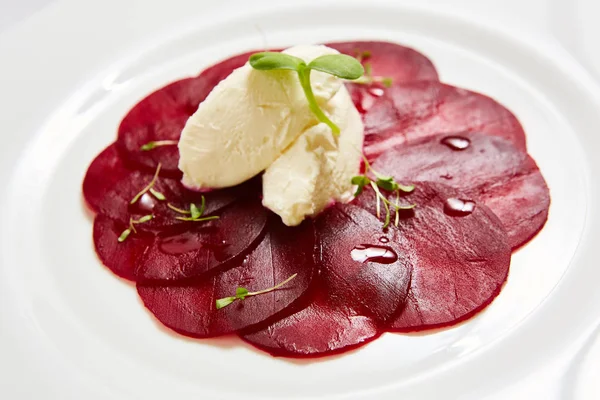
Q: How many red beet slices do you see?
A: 10